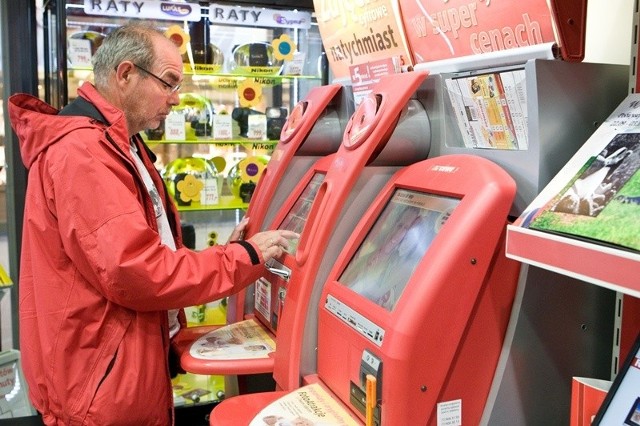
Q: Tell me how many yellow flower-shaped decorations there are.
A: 5